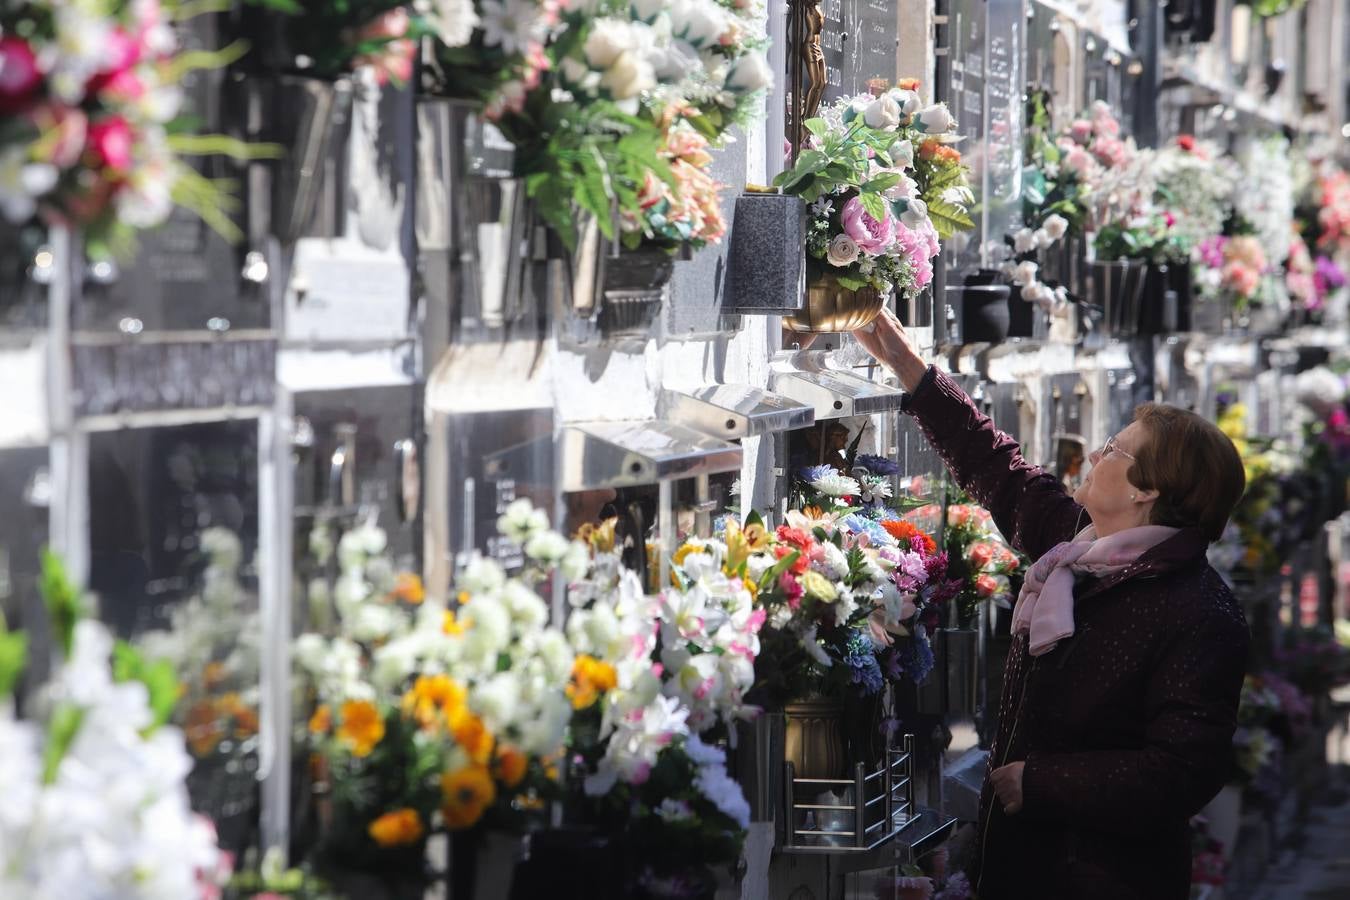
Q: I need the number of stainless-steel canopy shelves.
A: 3